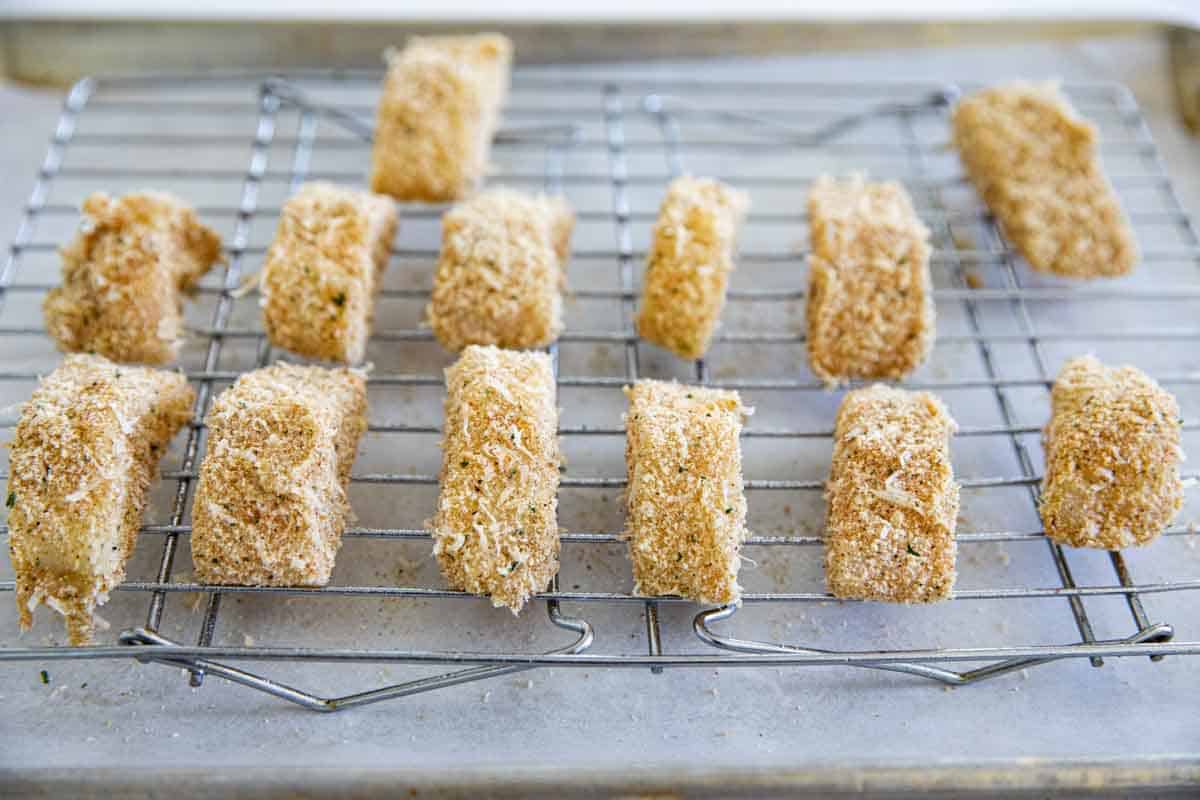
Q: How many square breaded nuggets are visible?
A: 13